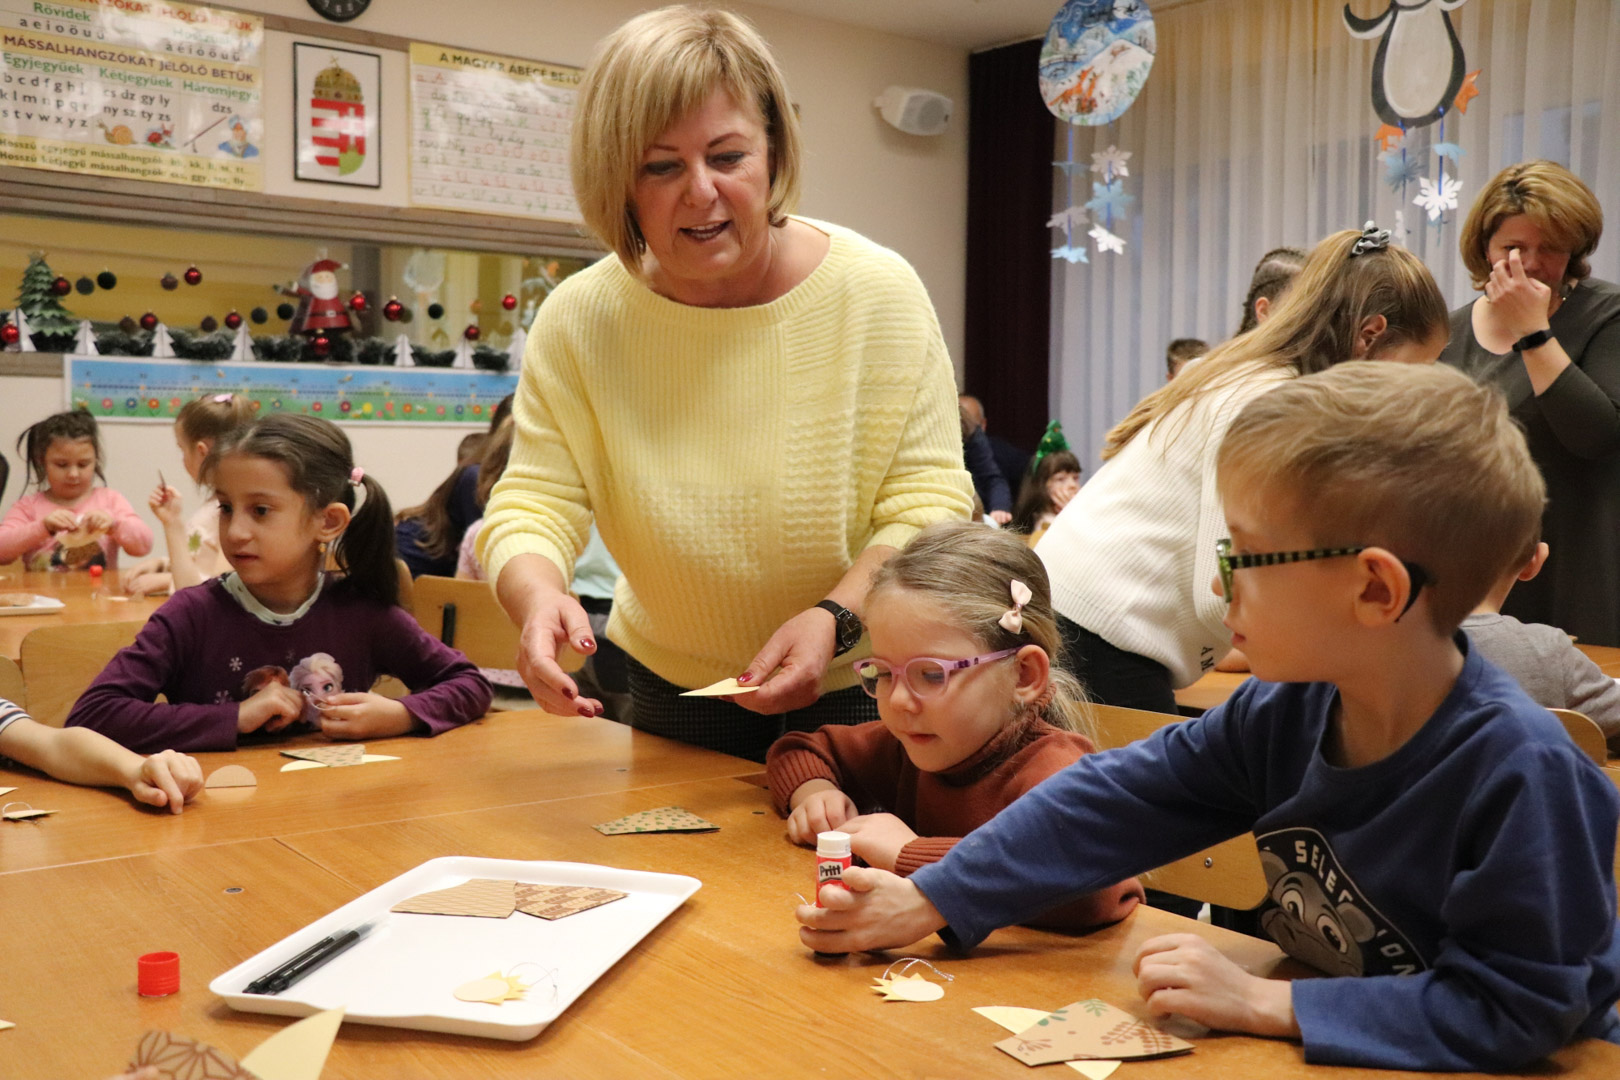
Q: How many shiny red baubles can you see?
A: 10